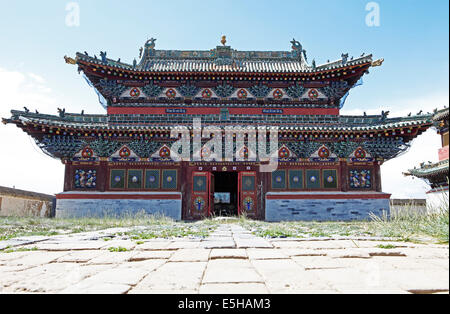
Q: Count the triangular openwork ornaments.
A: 14